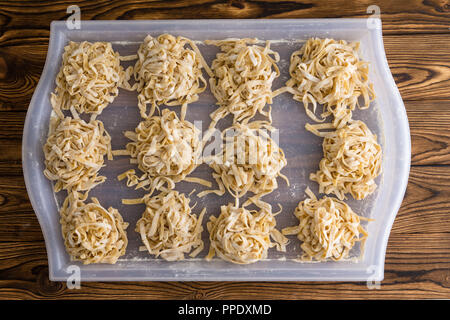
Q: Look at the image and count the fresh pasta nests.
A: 12